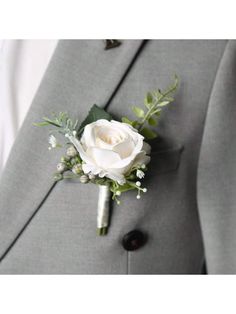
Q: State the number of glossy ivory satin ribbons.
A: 1